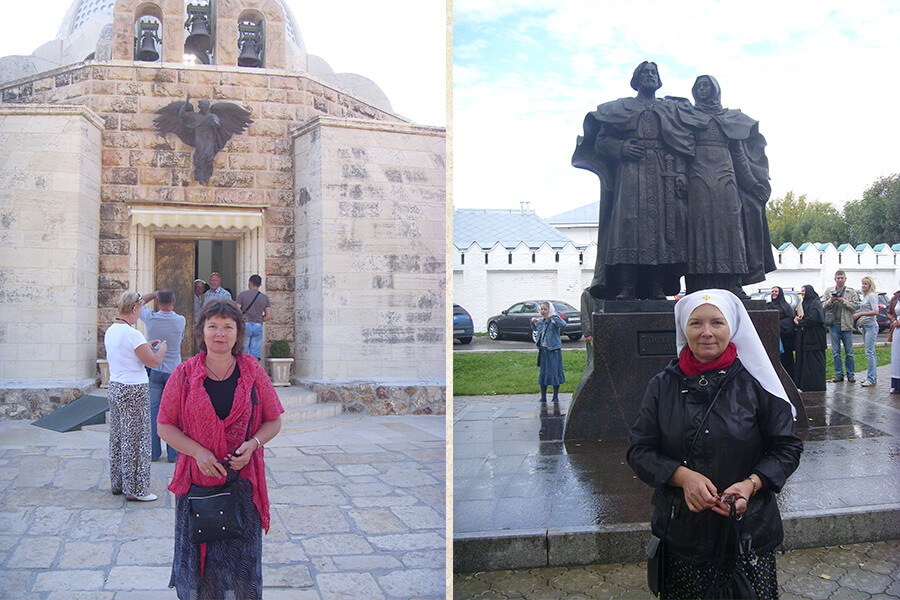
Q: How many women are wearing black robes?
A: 2